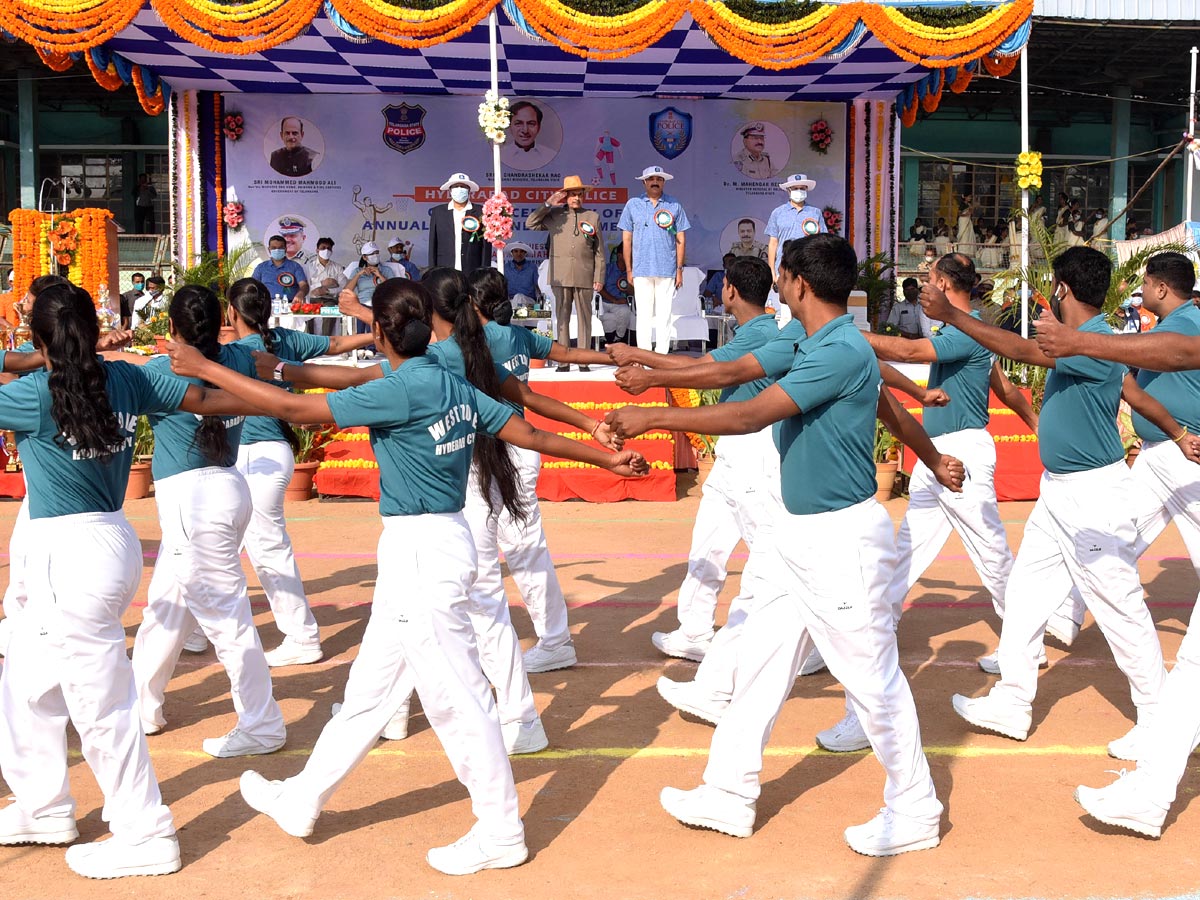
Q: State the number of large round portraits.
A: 5